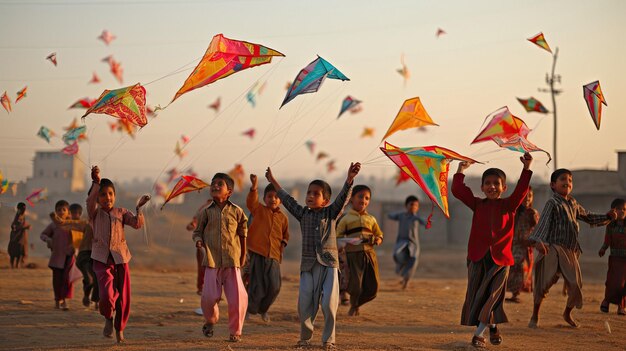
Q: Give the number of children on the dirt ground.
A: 13